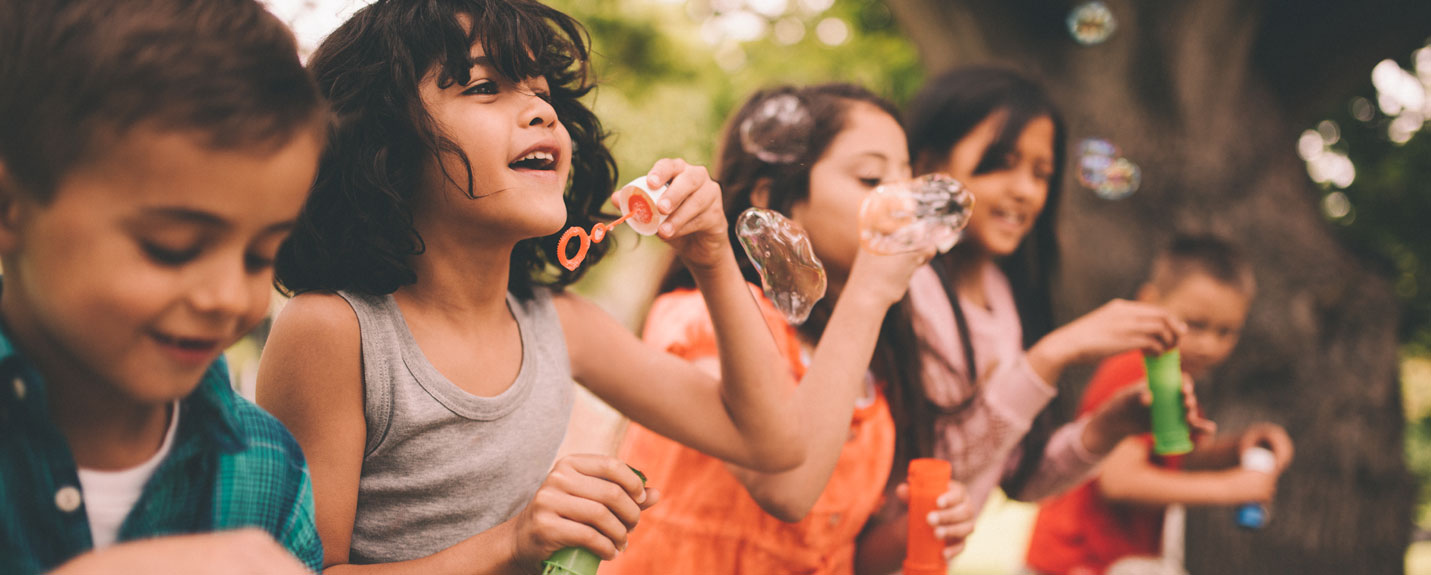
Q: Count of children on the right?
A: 3